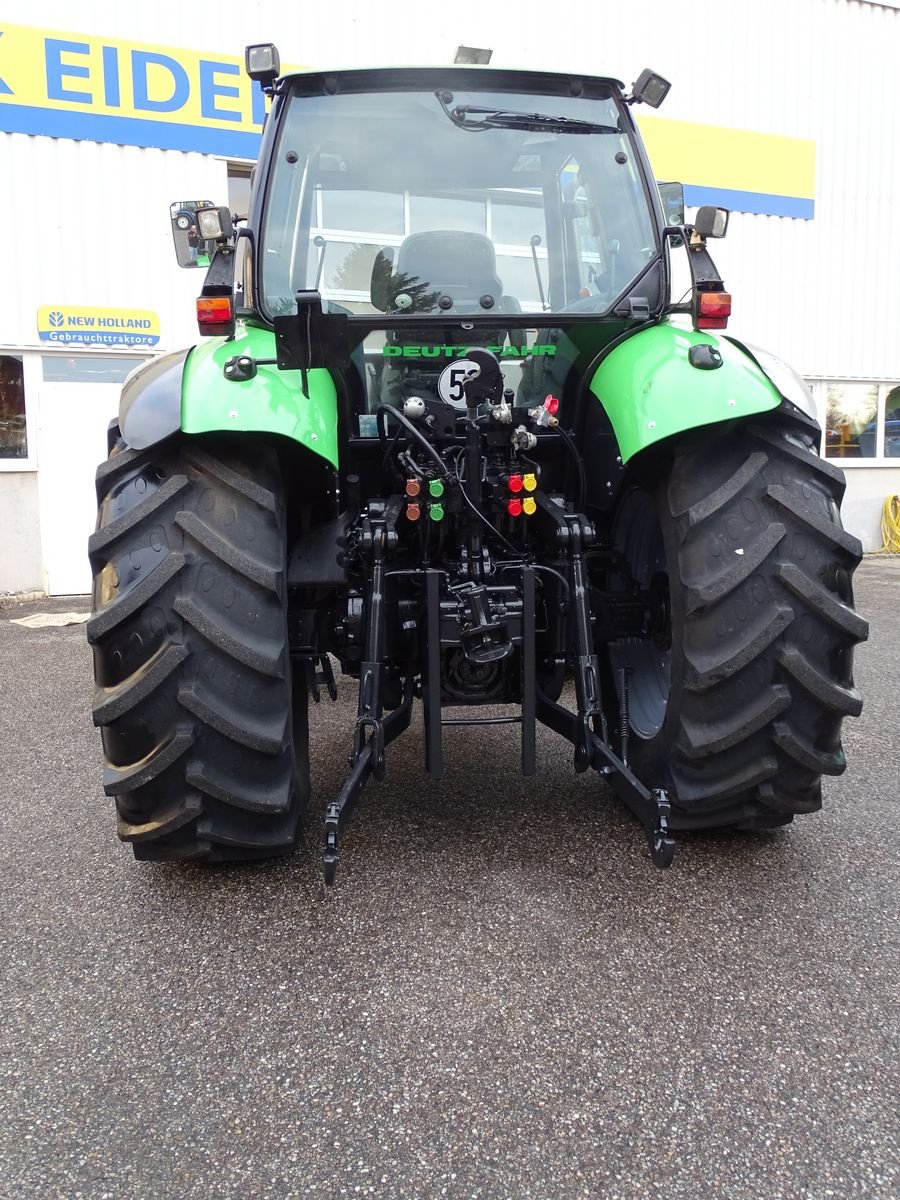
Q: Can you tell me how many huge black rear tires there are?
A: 2